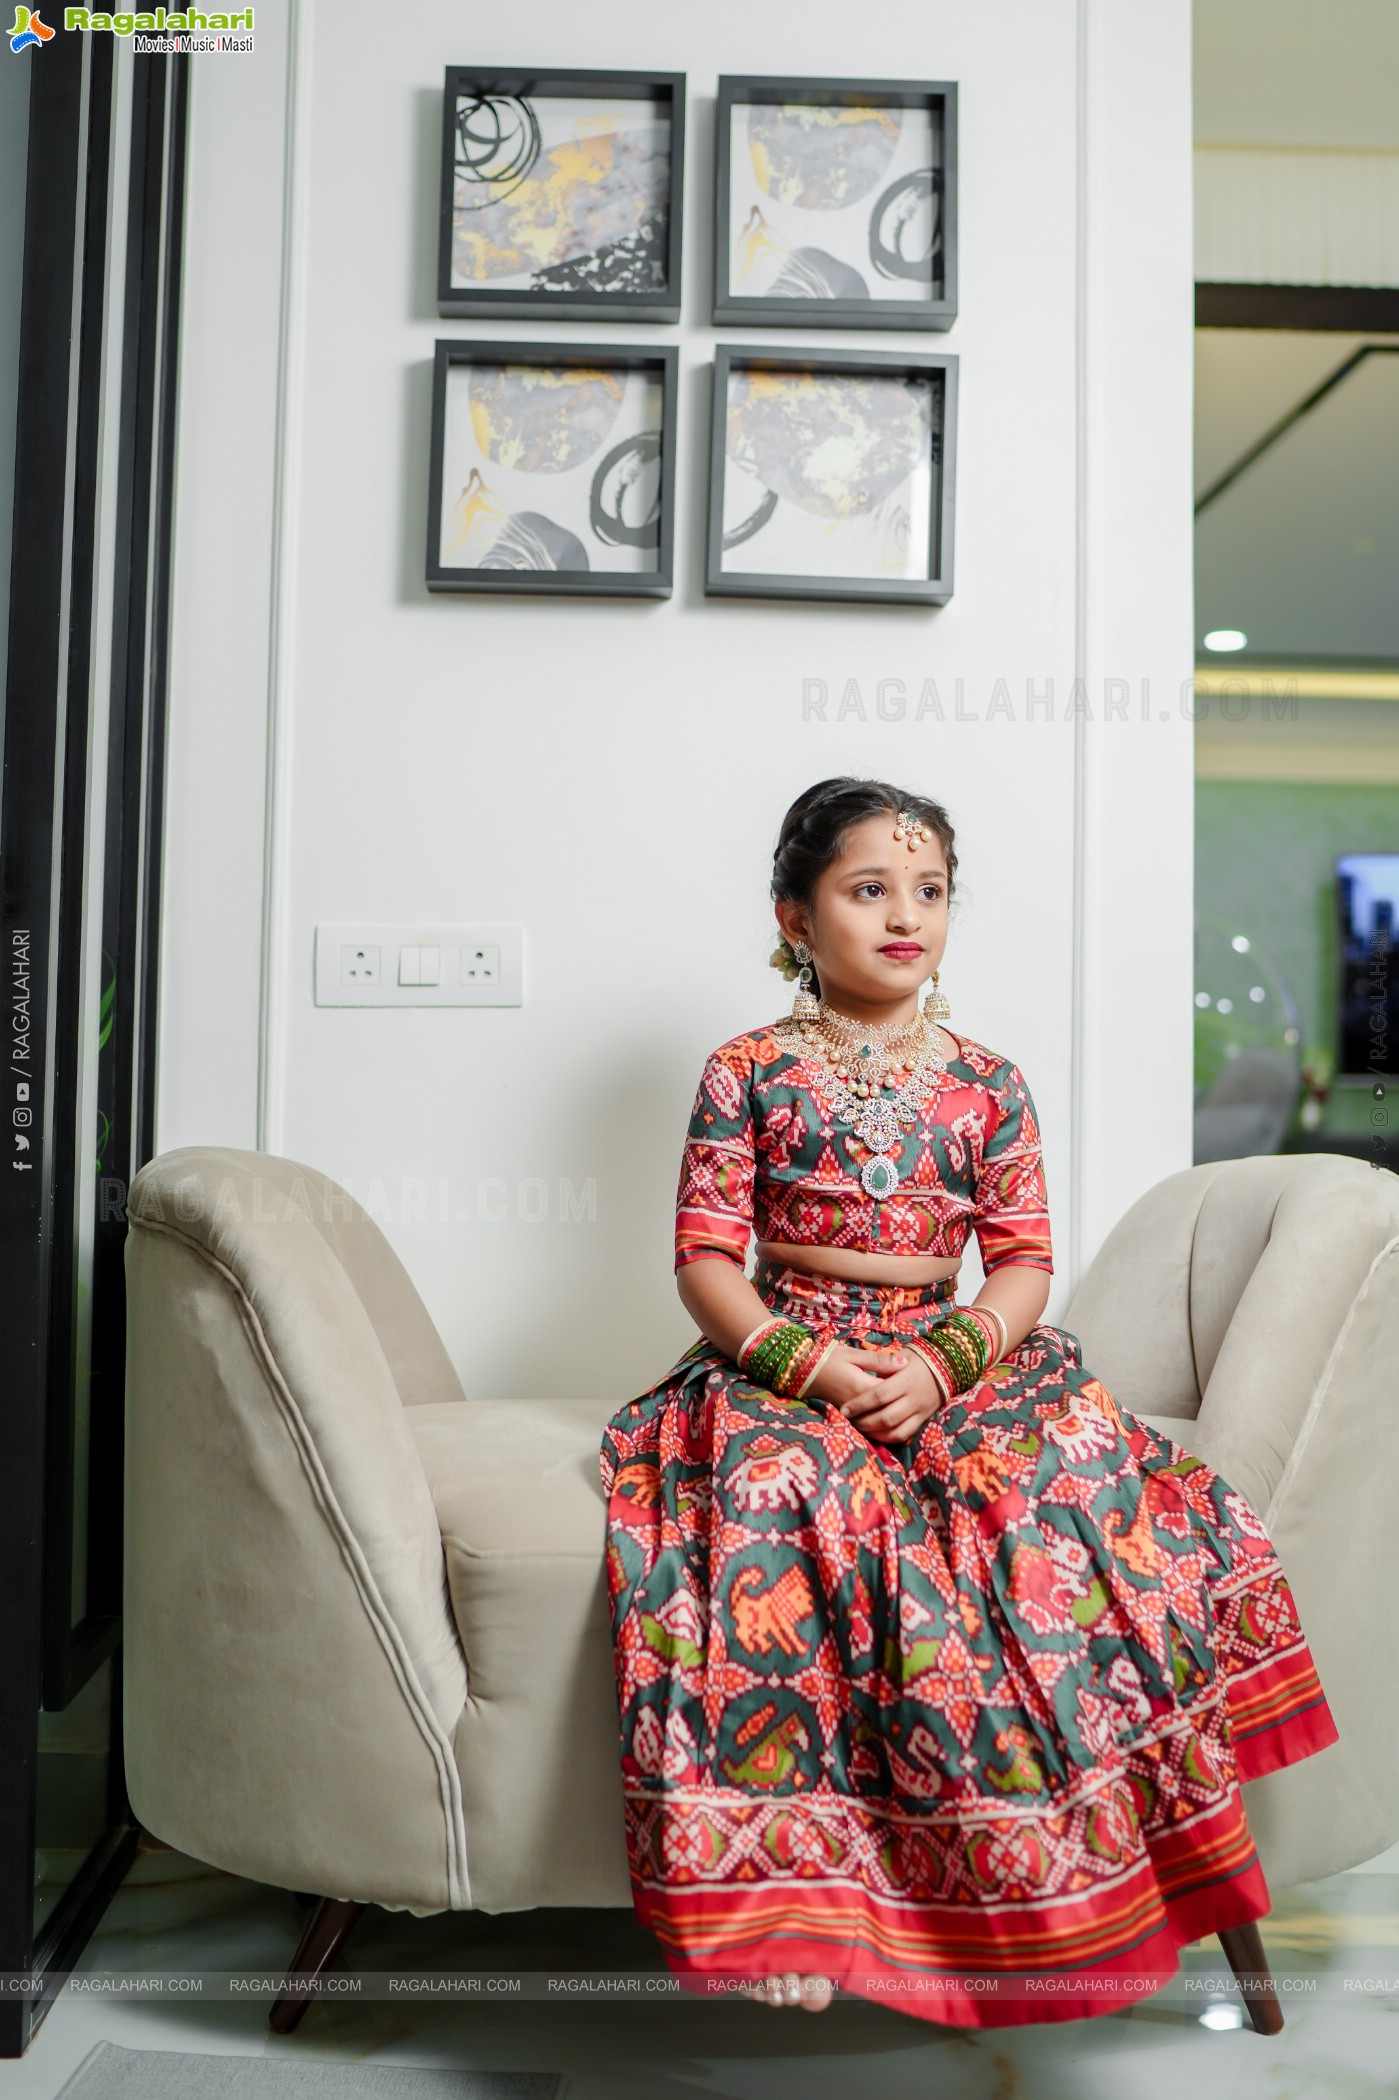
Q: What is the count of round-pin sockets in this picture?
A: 2